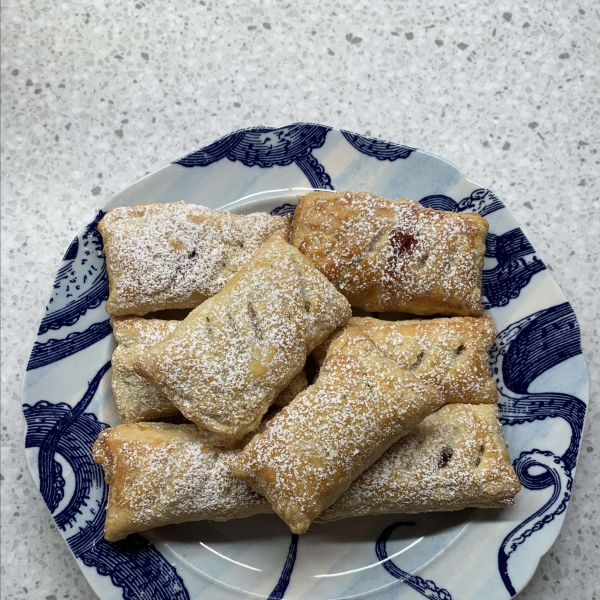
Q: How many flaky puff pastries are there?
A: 8